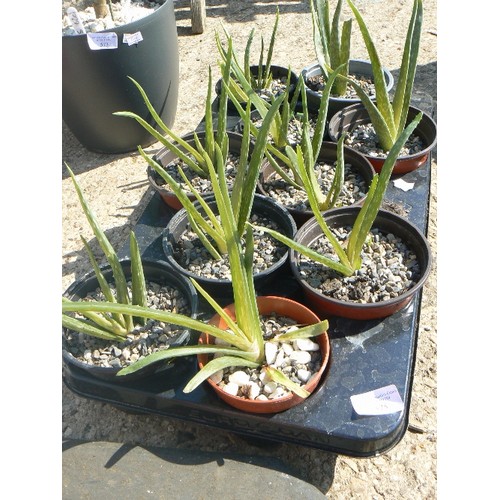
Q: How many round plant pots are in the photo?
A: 11